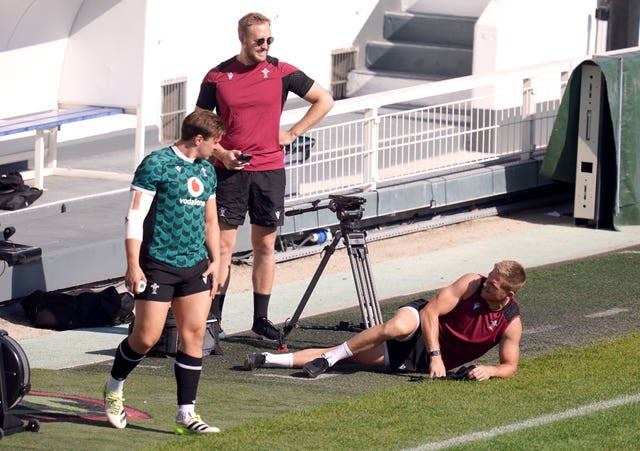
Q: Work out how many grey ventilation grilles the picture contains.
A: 2